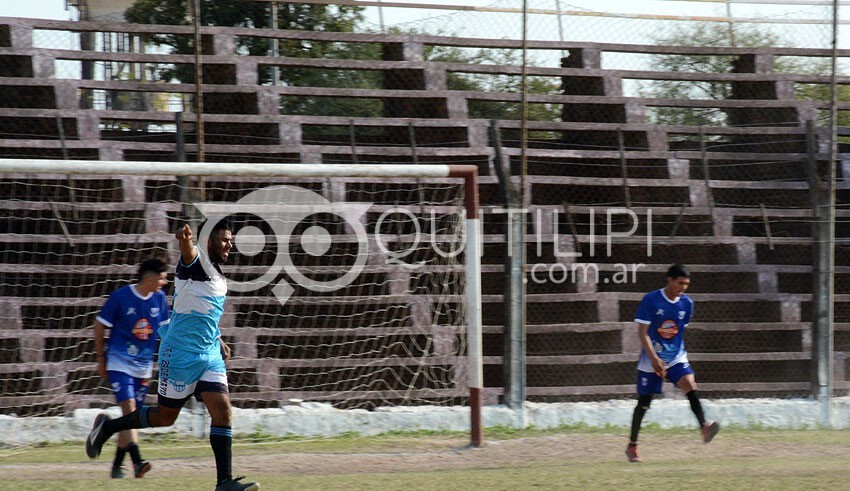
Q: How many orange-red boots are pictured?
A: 2